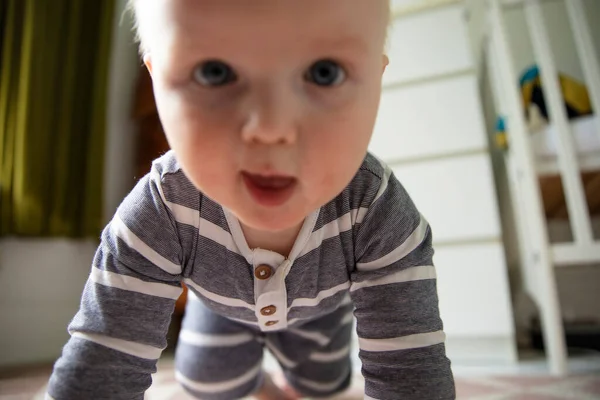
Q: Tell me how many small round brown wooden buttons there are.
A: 3